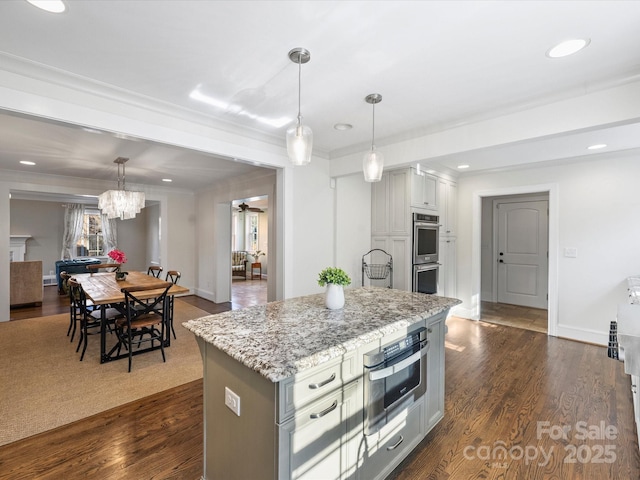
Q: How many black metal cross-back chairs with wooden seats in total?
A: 6